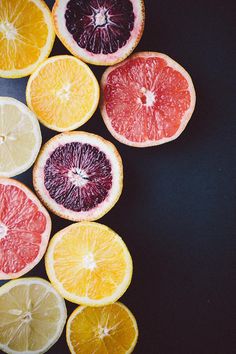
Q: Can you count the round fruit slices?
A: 10